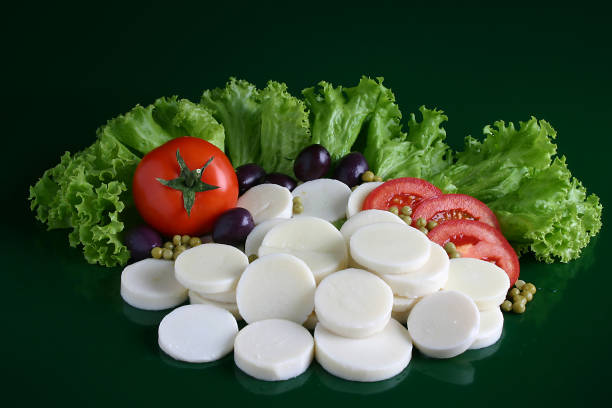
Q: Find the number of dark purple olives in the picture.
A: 6